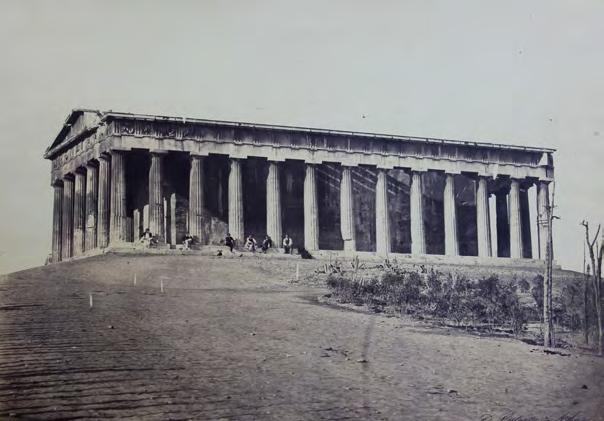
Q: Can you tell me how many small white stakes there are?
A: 4